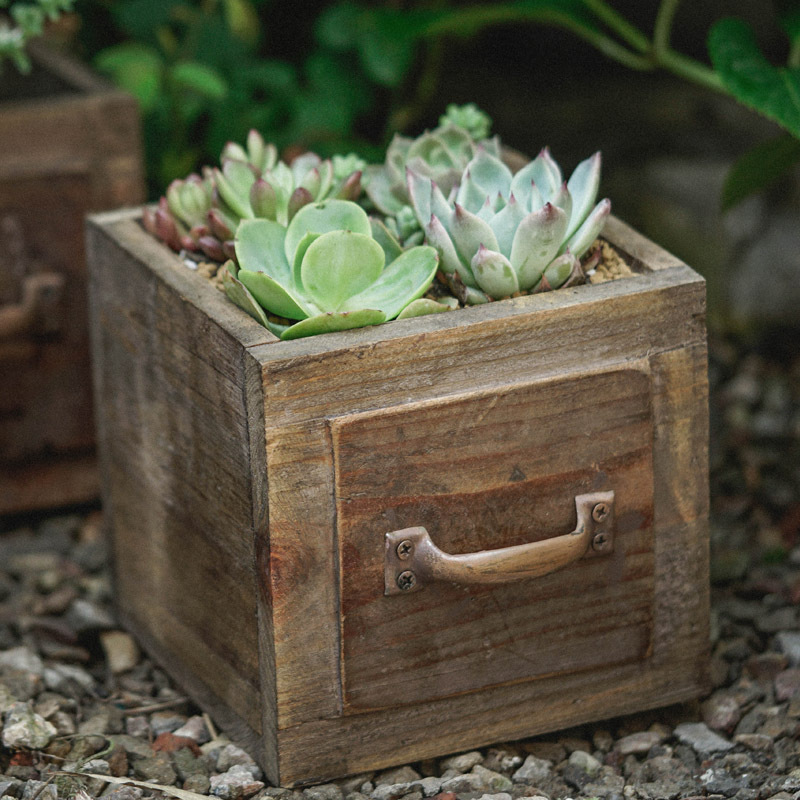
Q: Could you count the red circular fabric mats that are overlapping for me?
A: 0